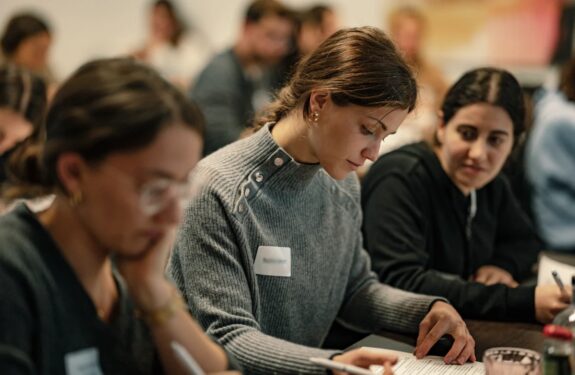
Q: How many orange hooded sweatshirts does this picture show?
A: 0